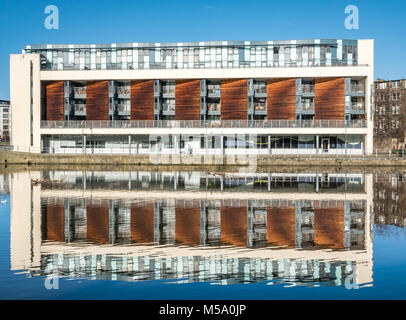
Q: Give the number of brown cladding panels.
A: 7